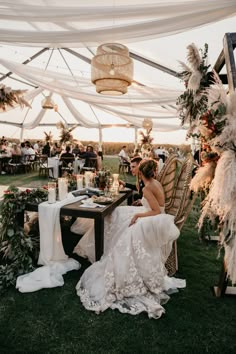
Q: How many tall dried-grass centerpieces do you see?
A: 3